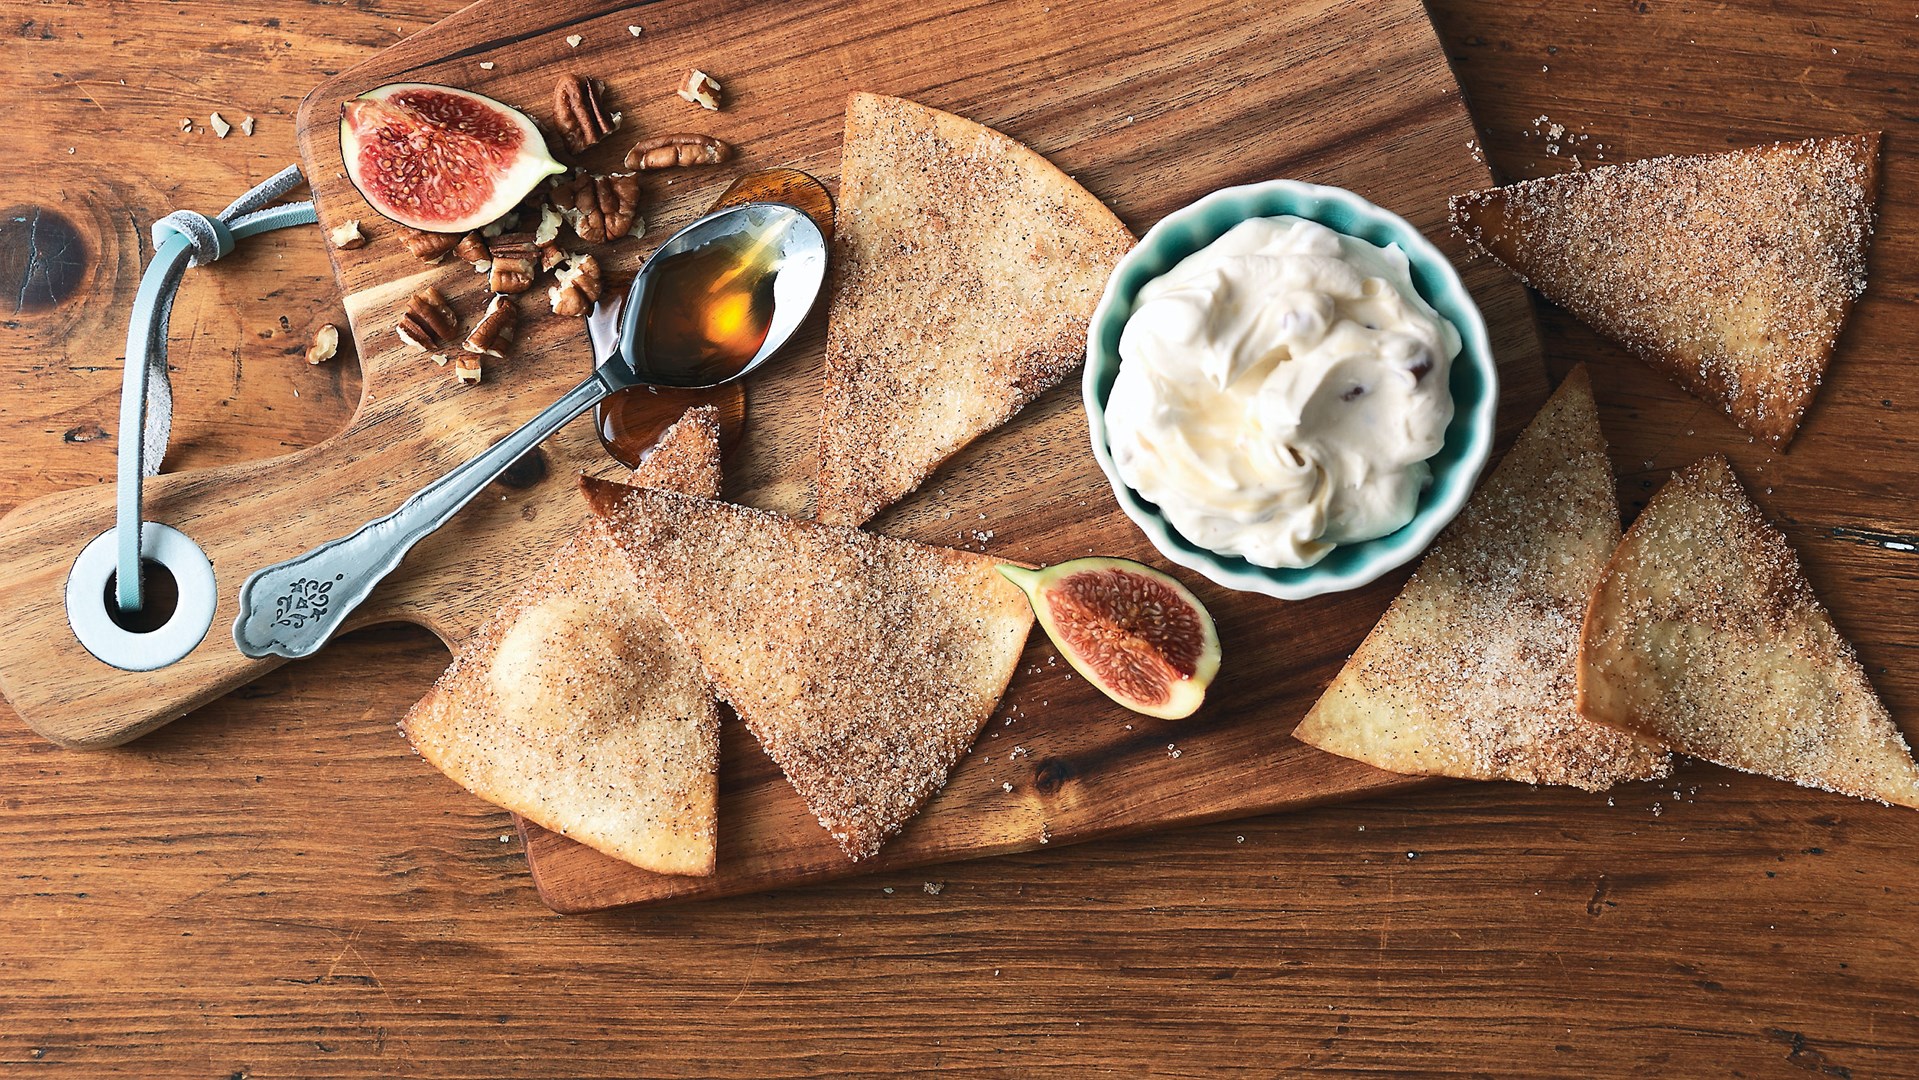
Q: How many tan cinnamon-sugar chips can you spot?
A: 6